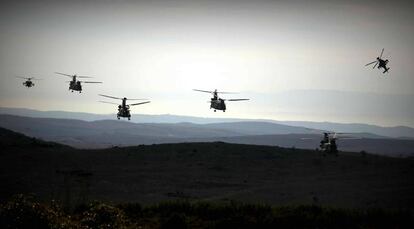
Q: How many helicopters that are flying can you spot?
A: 6